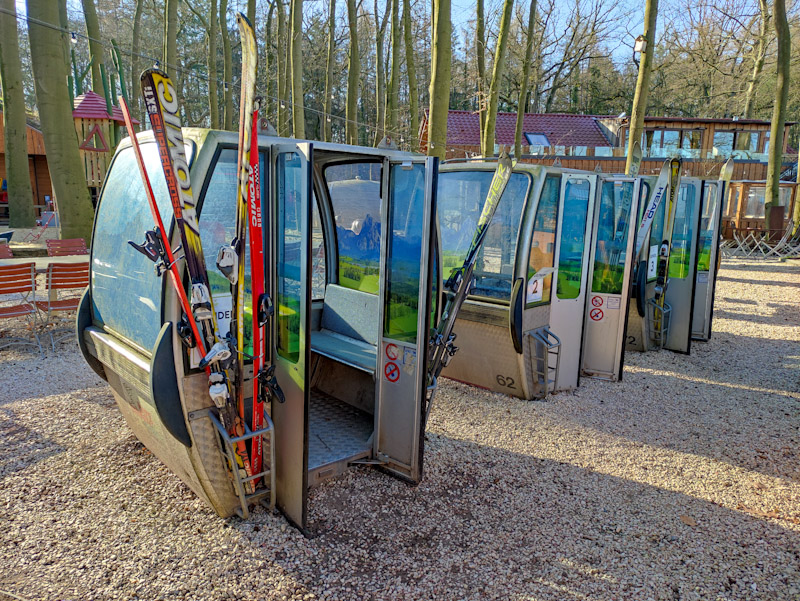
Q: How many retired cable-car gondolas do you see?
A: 3